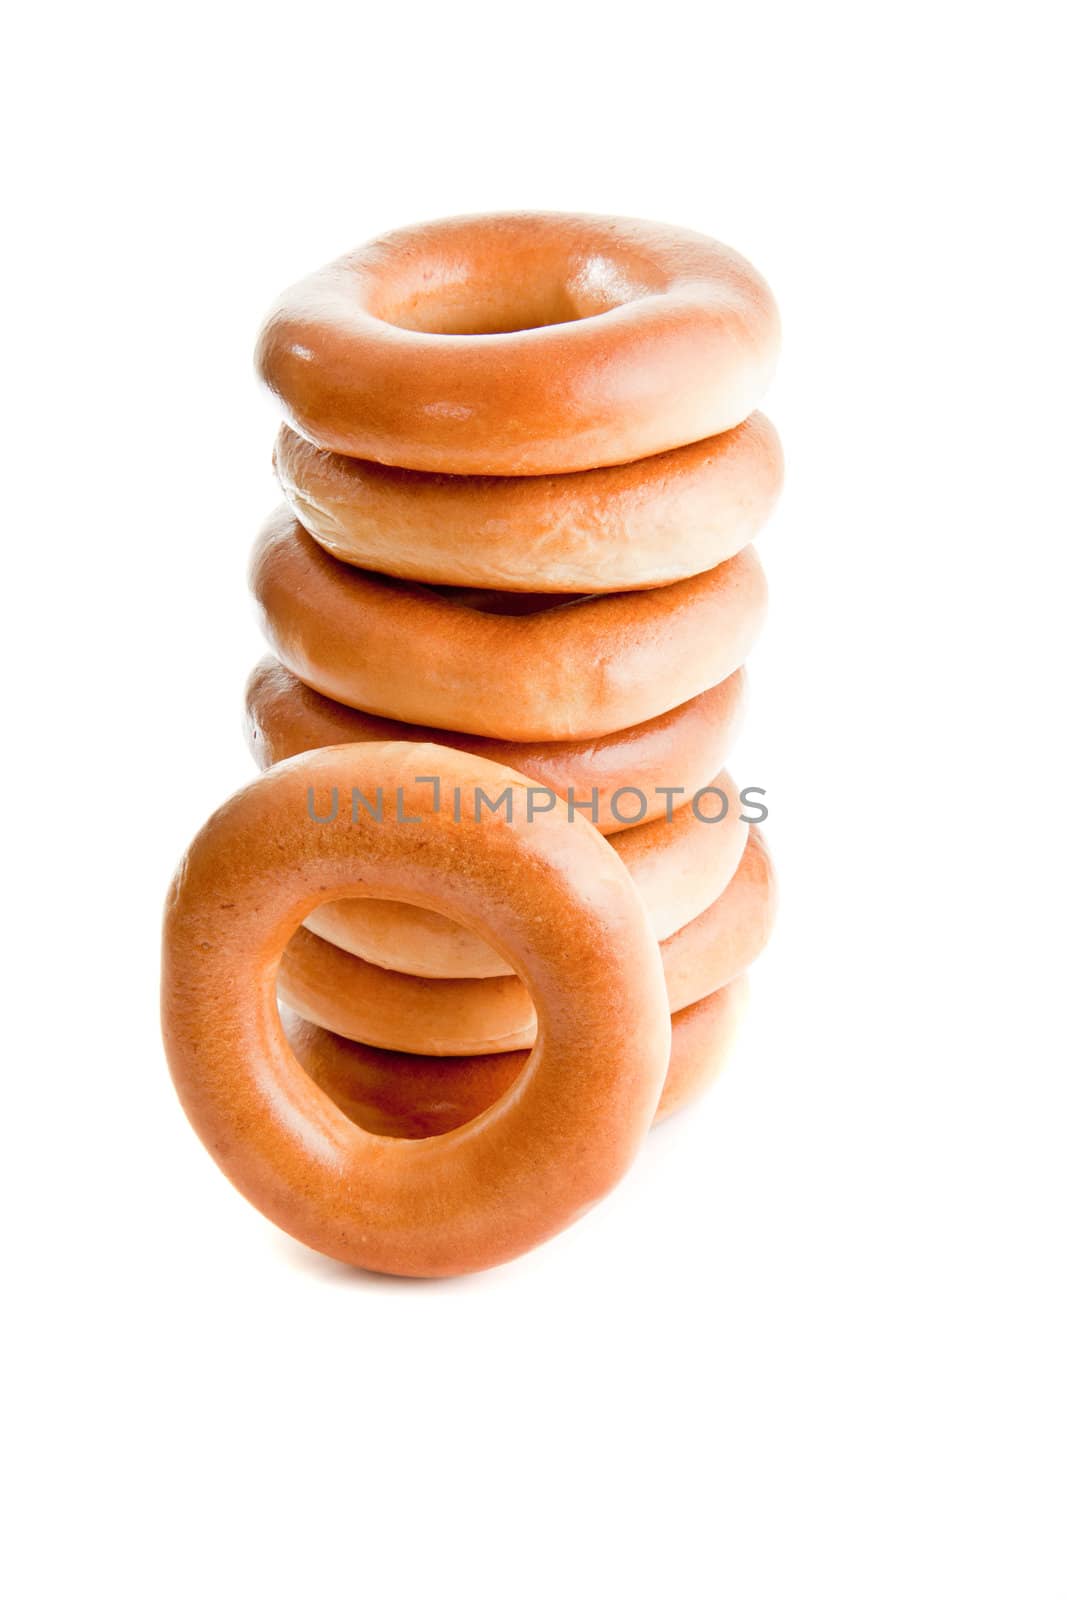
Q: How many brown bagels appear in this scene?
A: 8